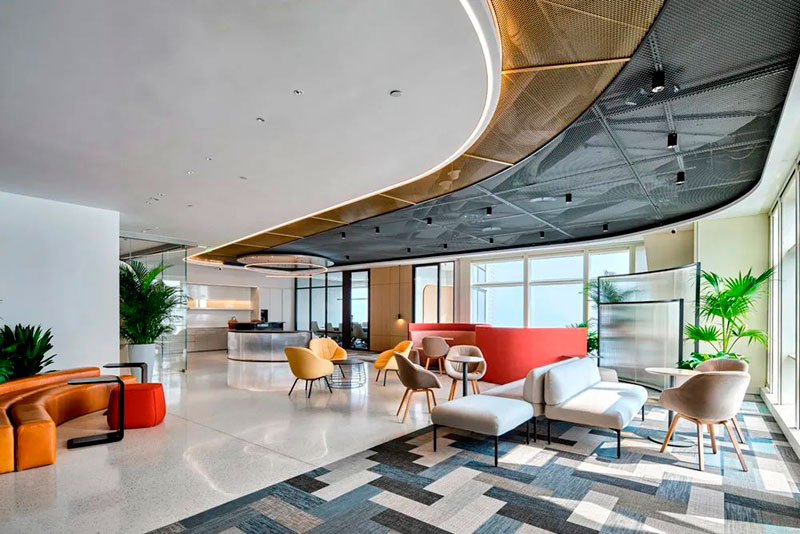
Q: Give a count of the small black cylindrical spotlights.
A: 14